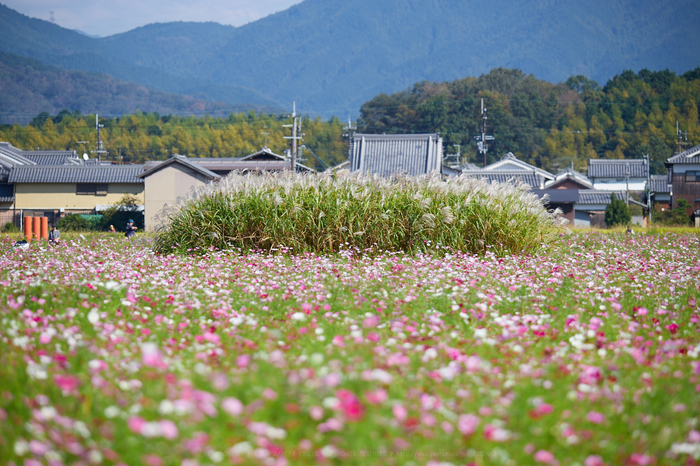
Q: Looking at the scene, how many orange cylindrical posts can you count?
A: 3